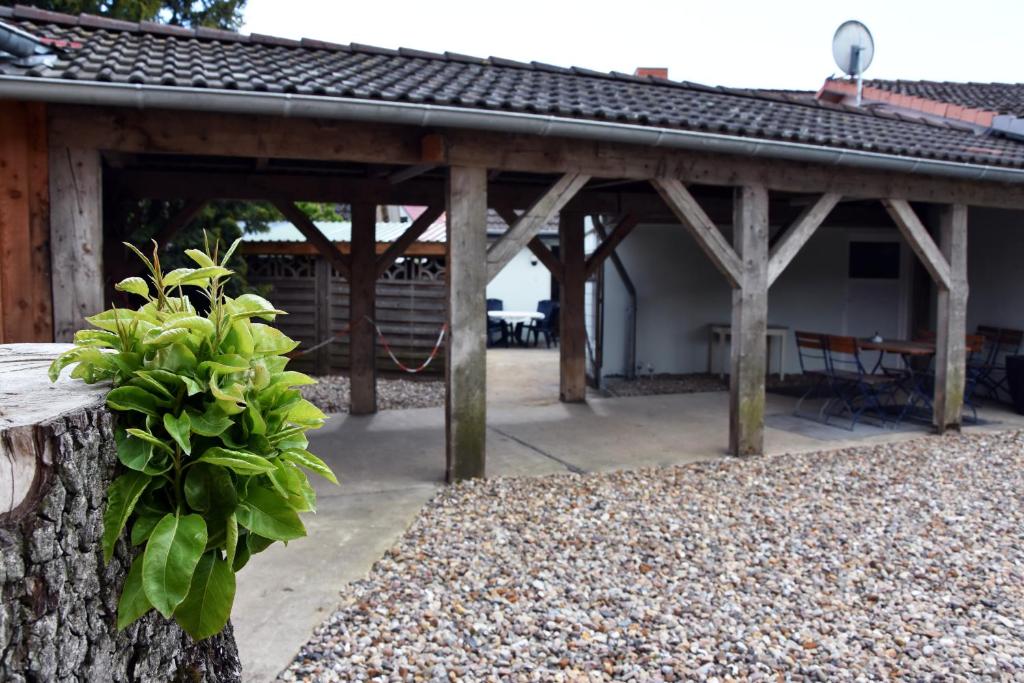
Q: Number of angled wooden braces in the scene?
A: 9